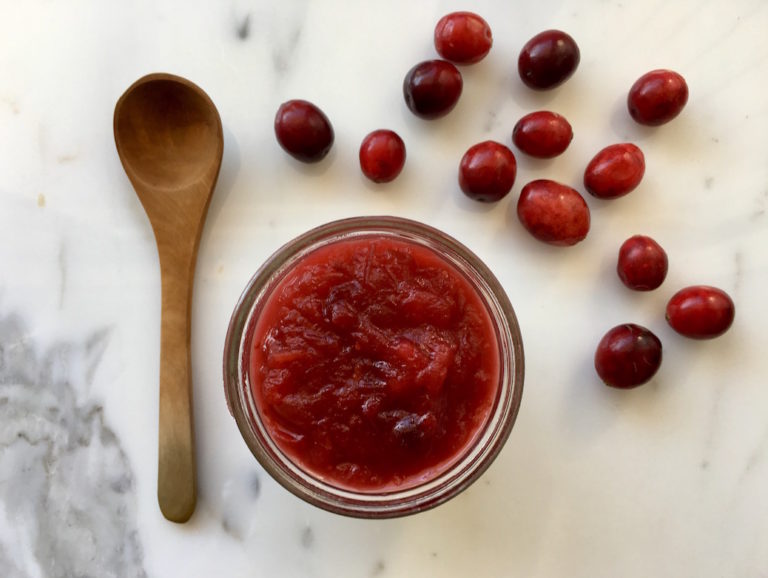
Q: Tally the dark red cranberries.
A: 4